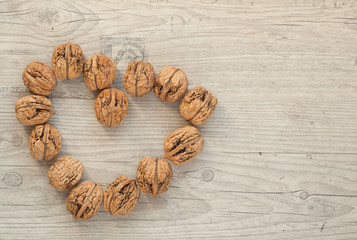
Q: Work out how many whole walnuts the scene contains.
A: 14